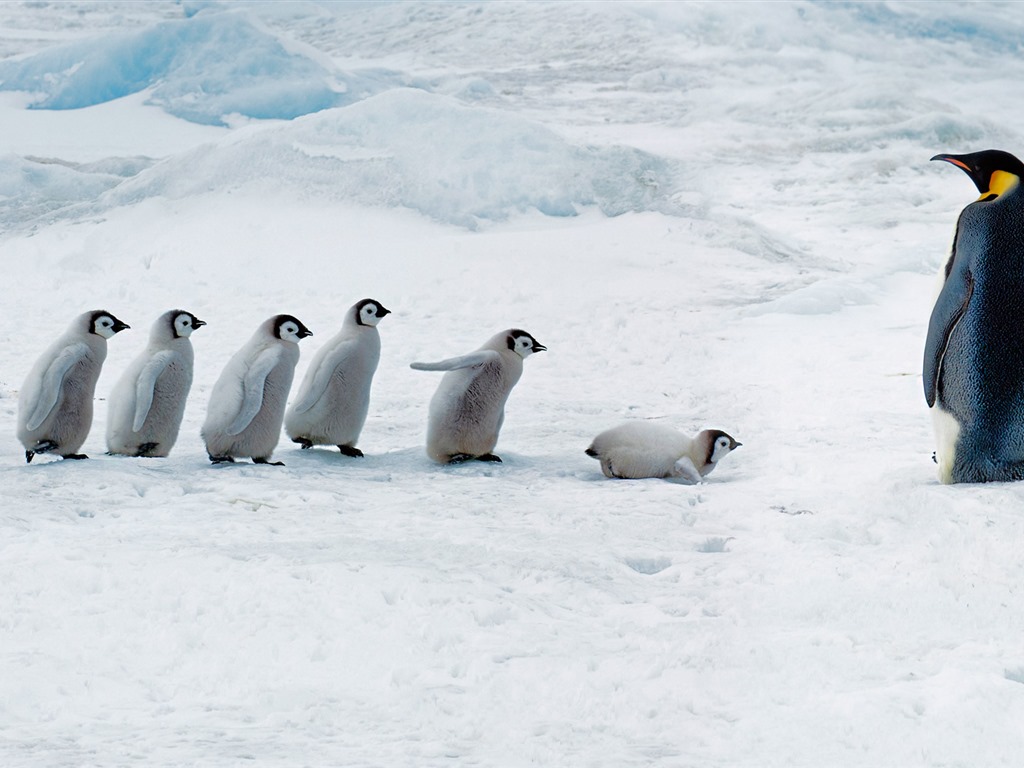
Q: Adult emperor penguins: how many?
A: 1